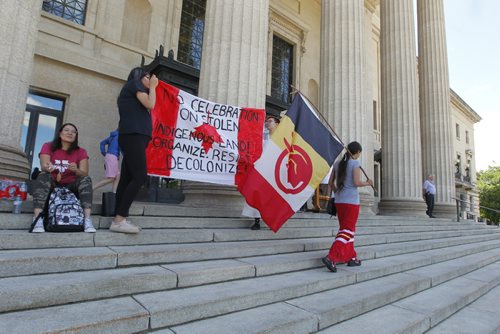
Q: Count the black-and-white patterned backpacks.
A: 1